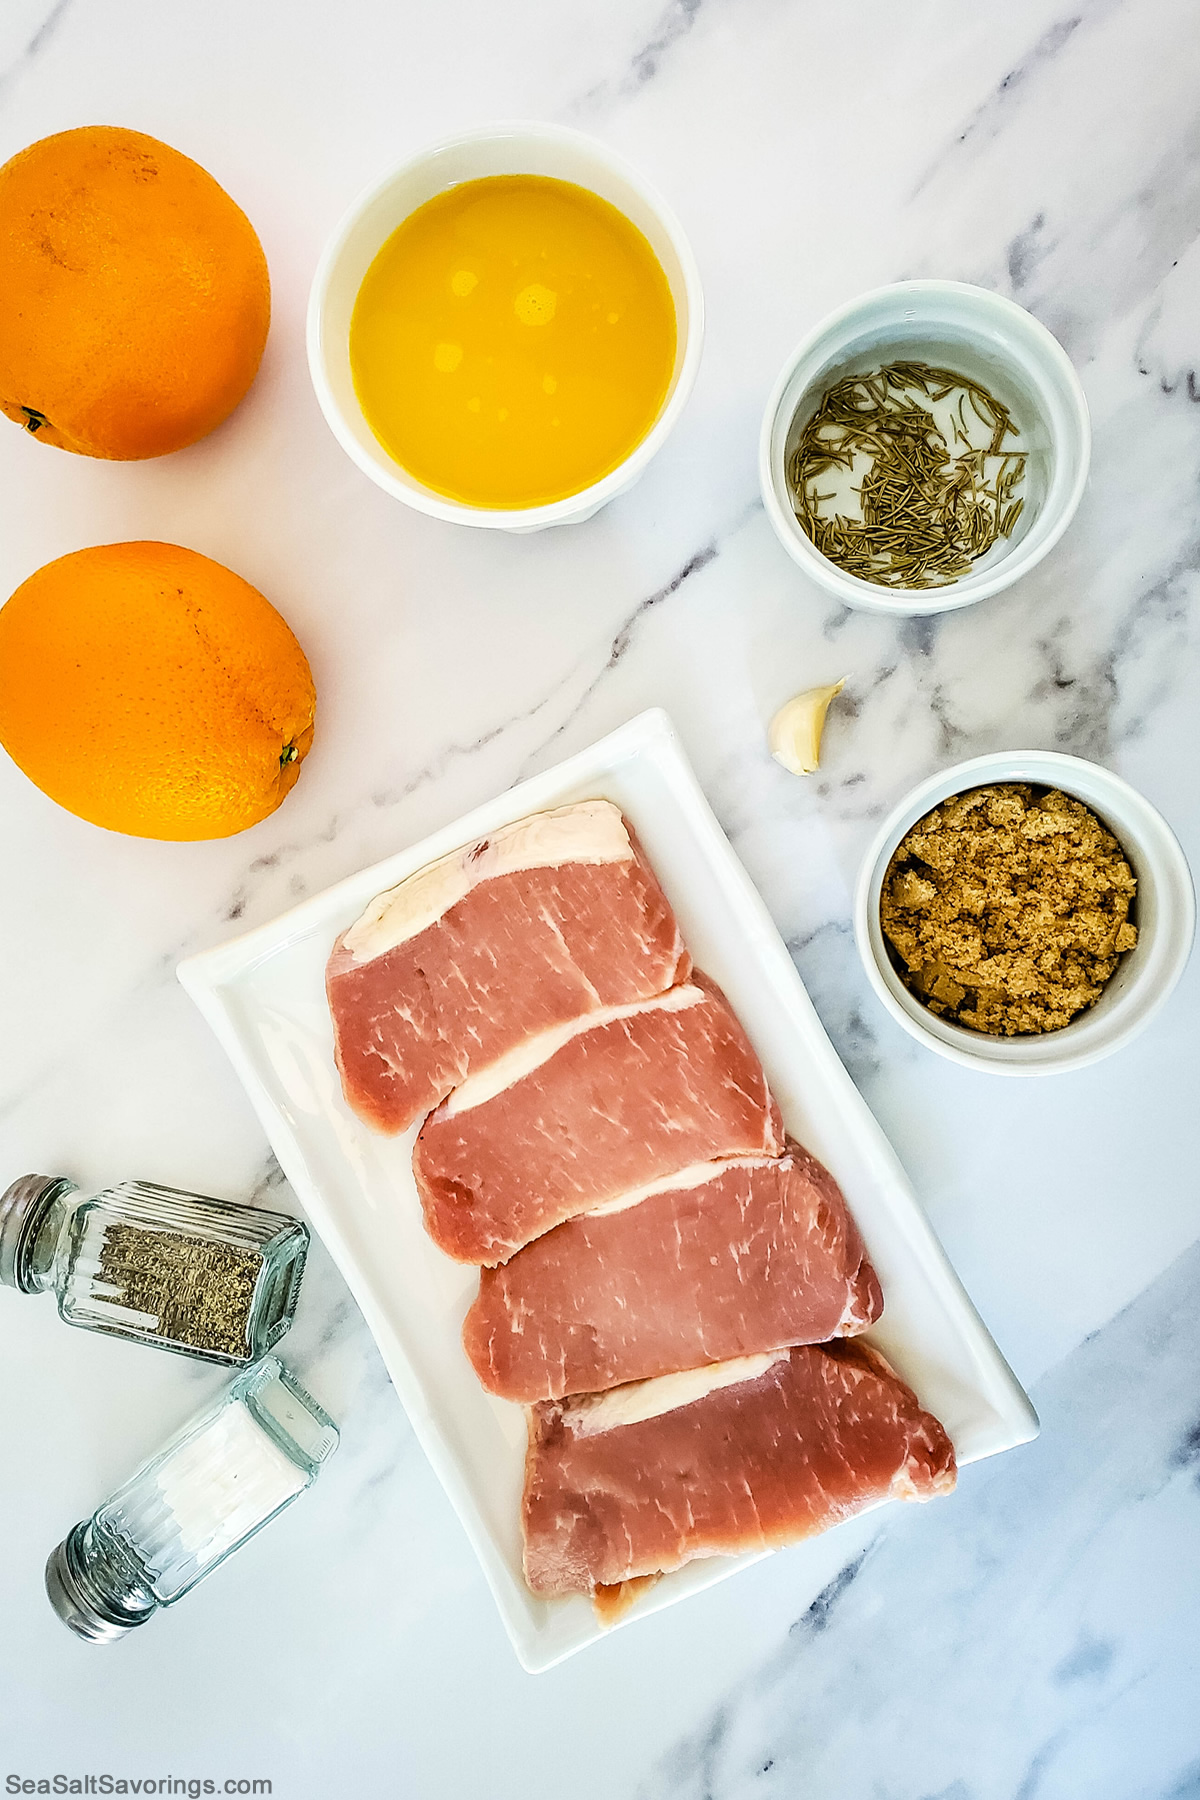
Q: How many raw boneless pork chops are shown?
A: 4